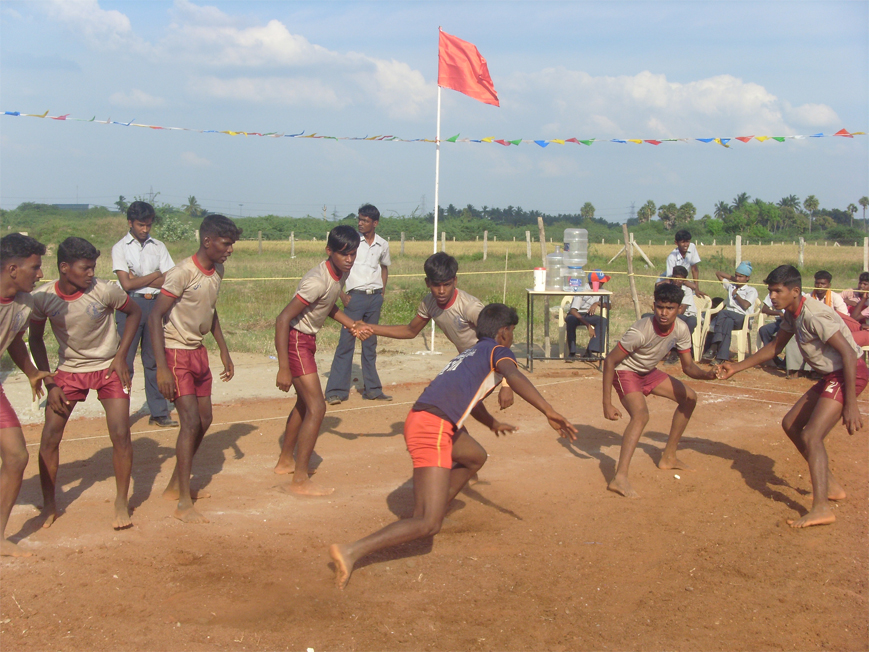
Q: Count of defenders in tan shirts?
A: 7